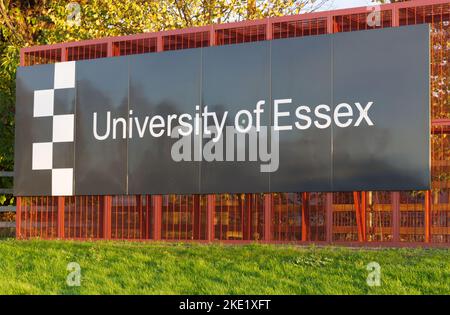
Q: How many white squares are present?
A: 5